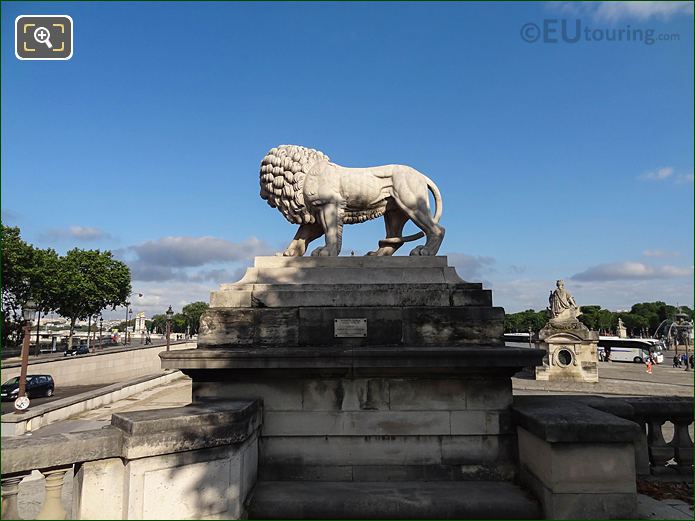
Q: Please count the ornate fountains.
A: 1